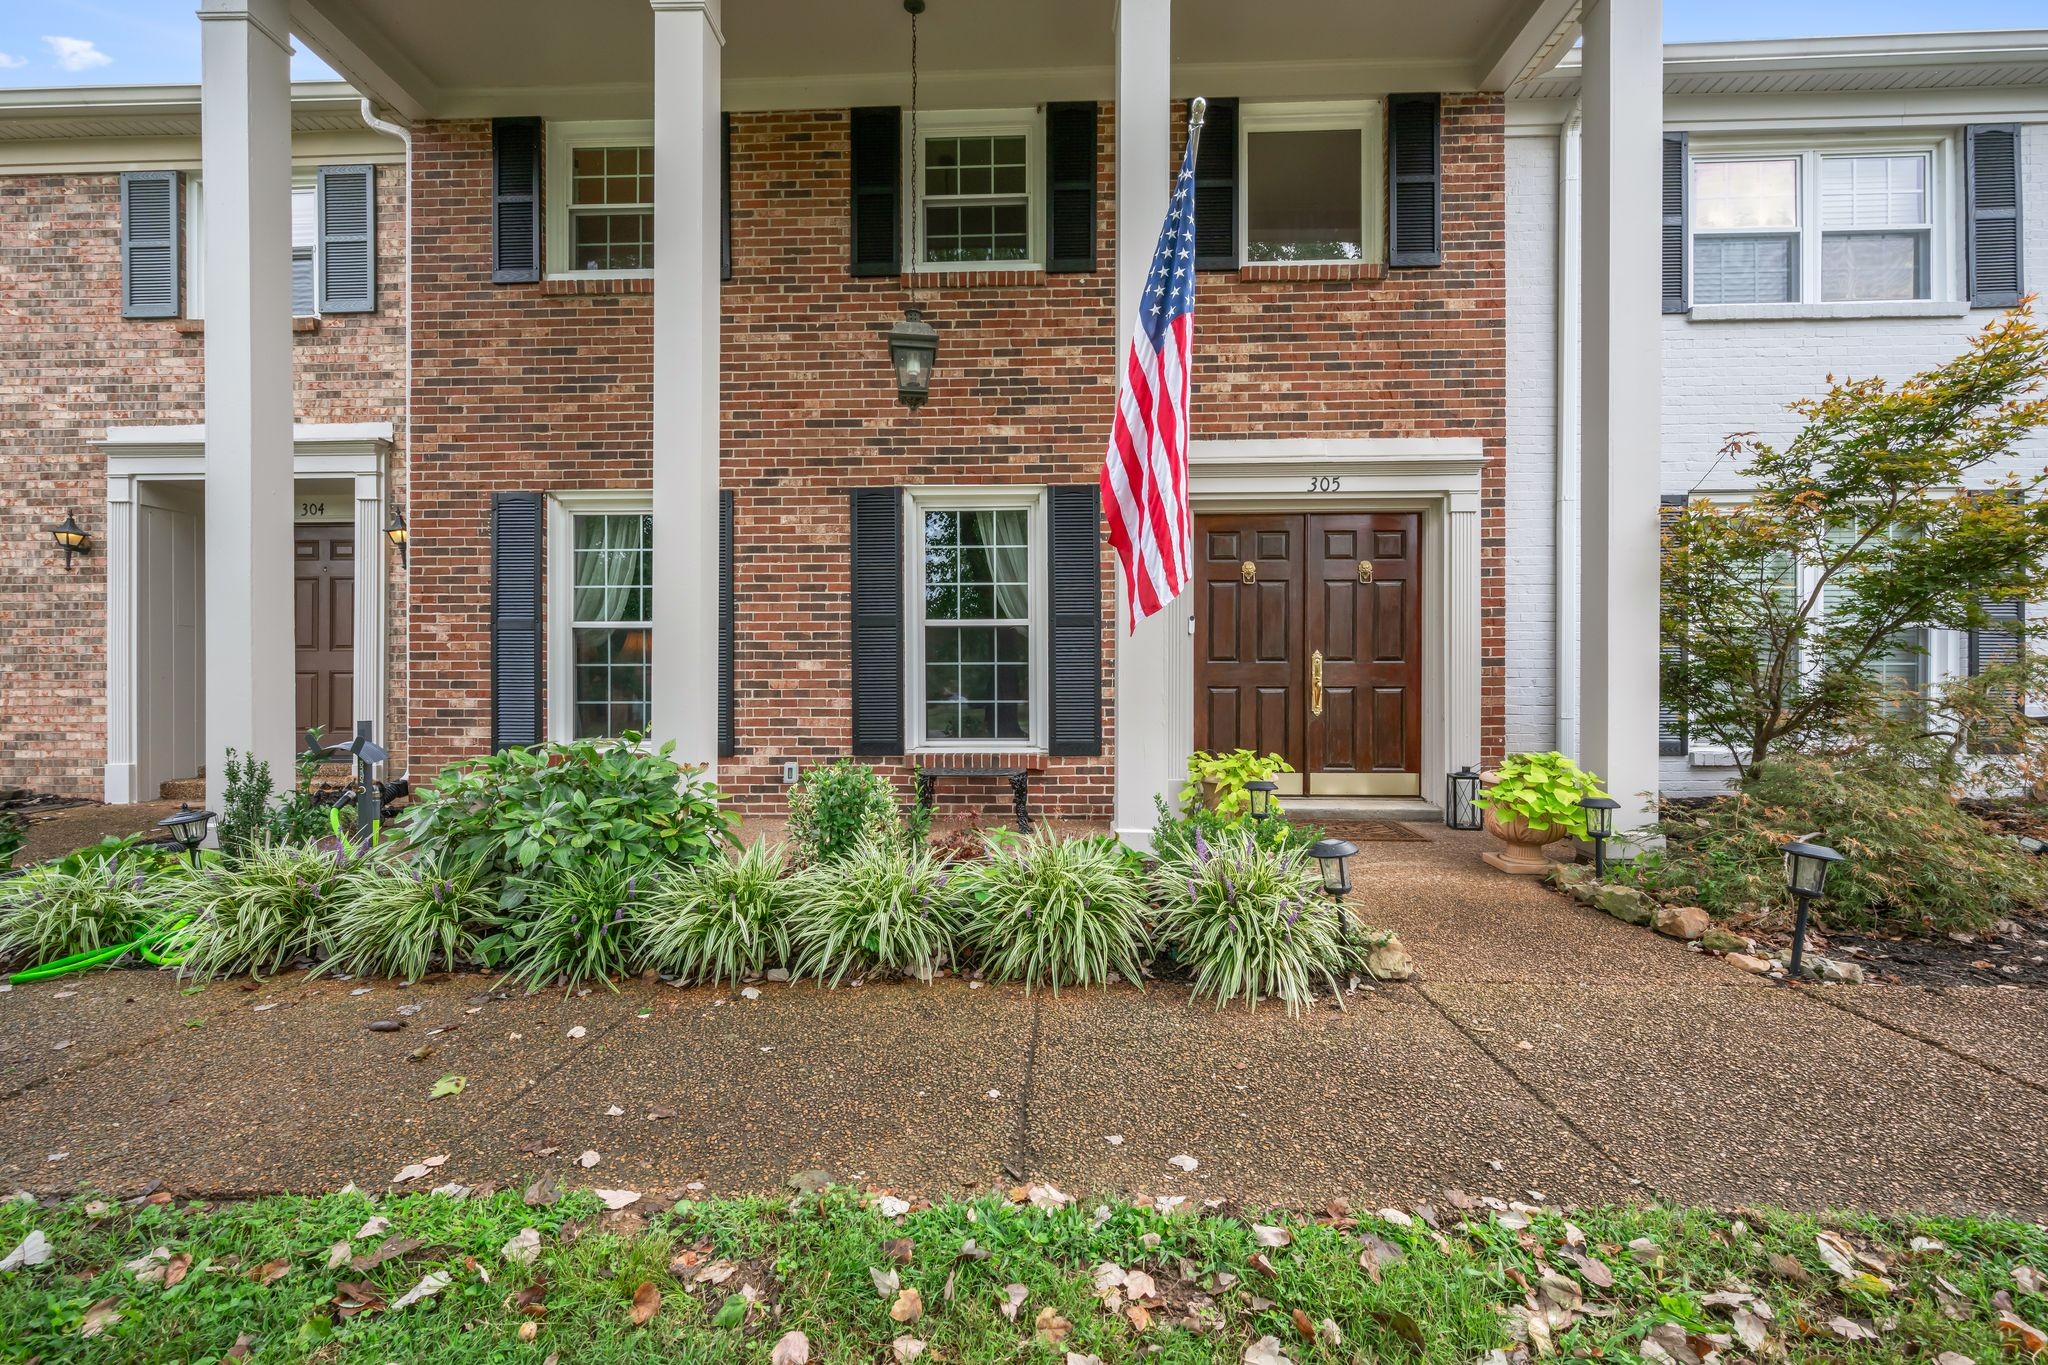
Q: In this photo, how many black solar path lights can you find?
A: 5